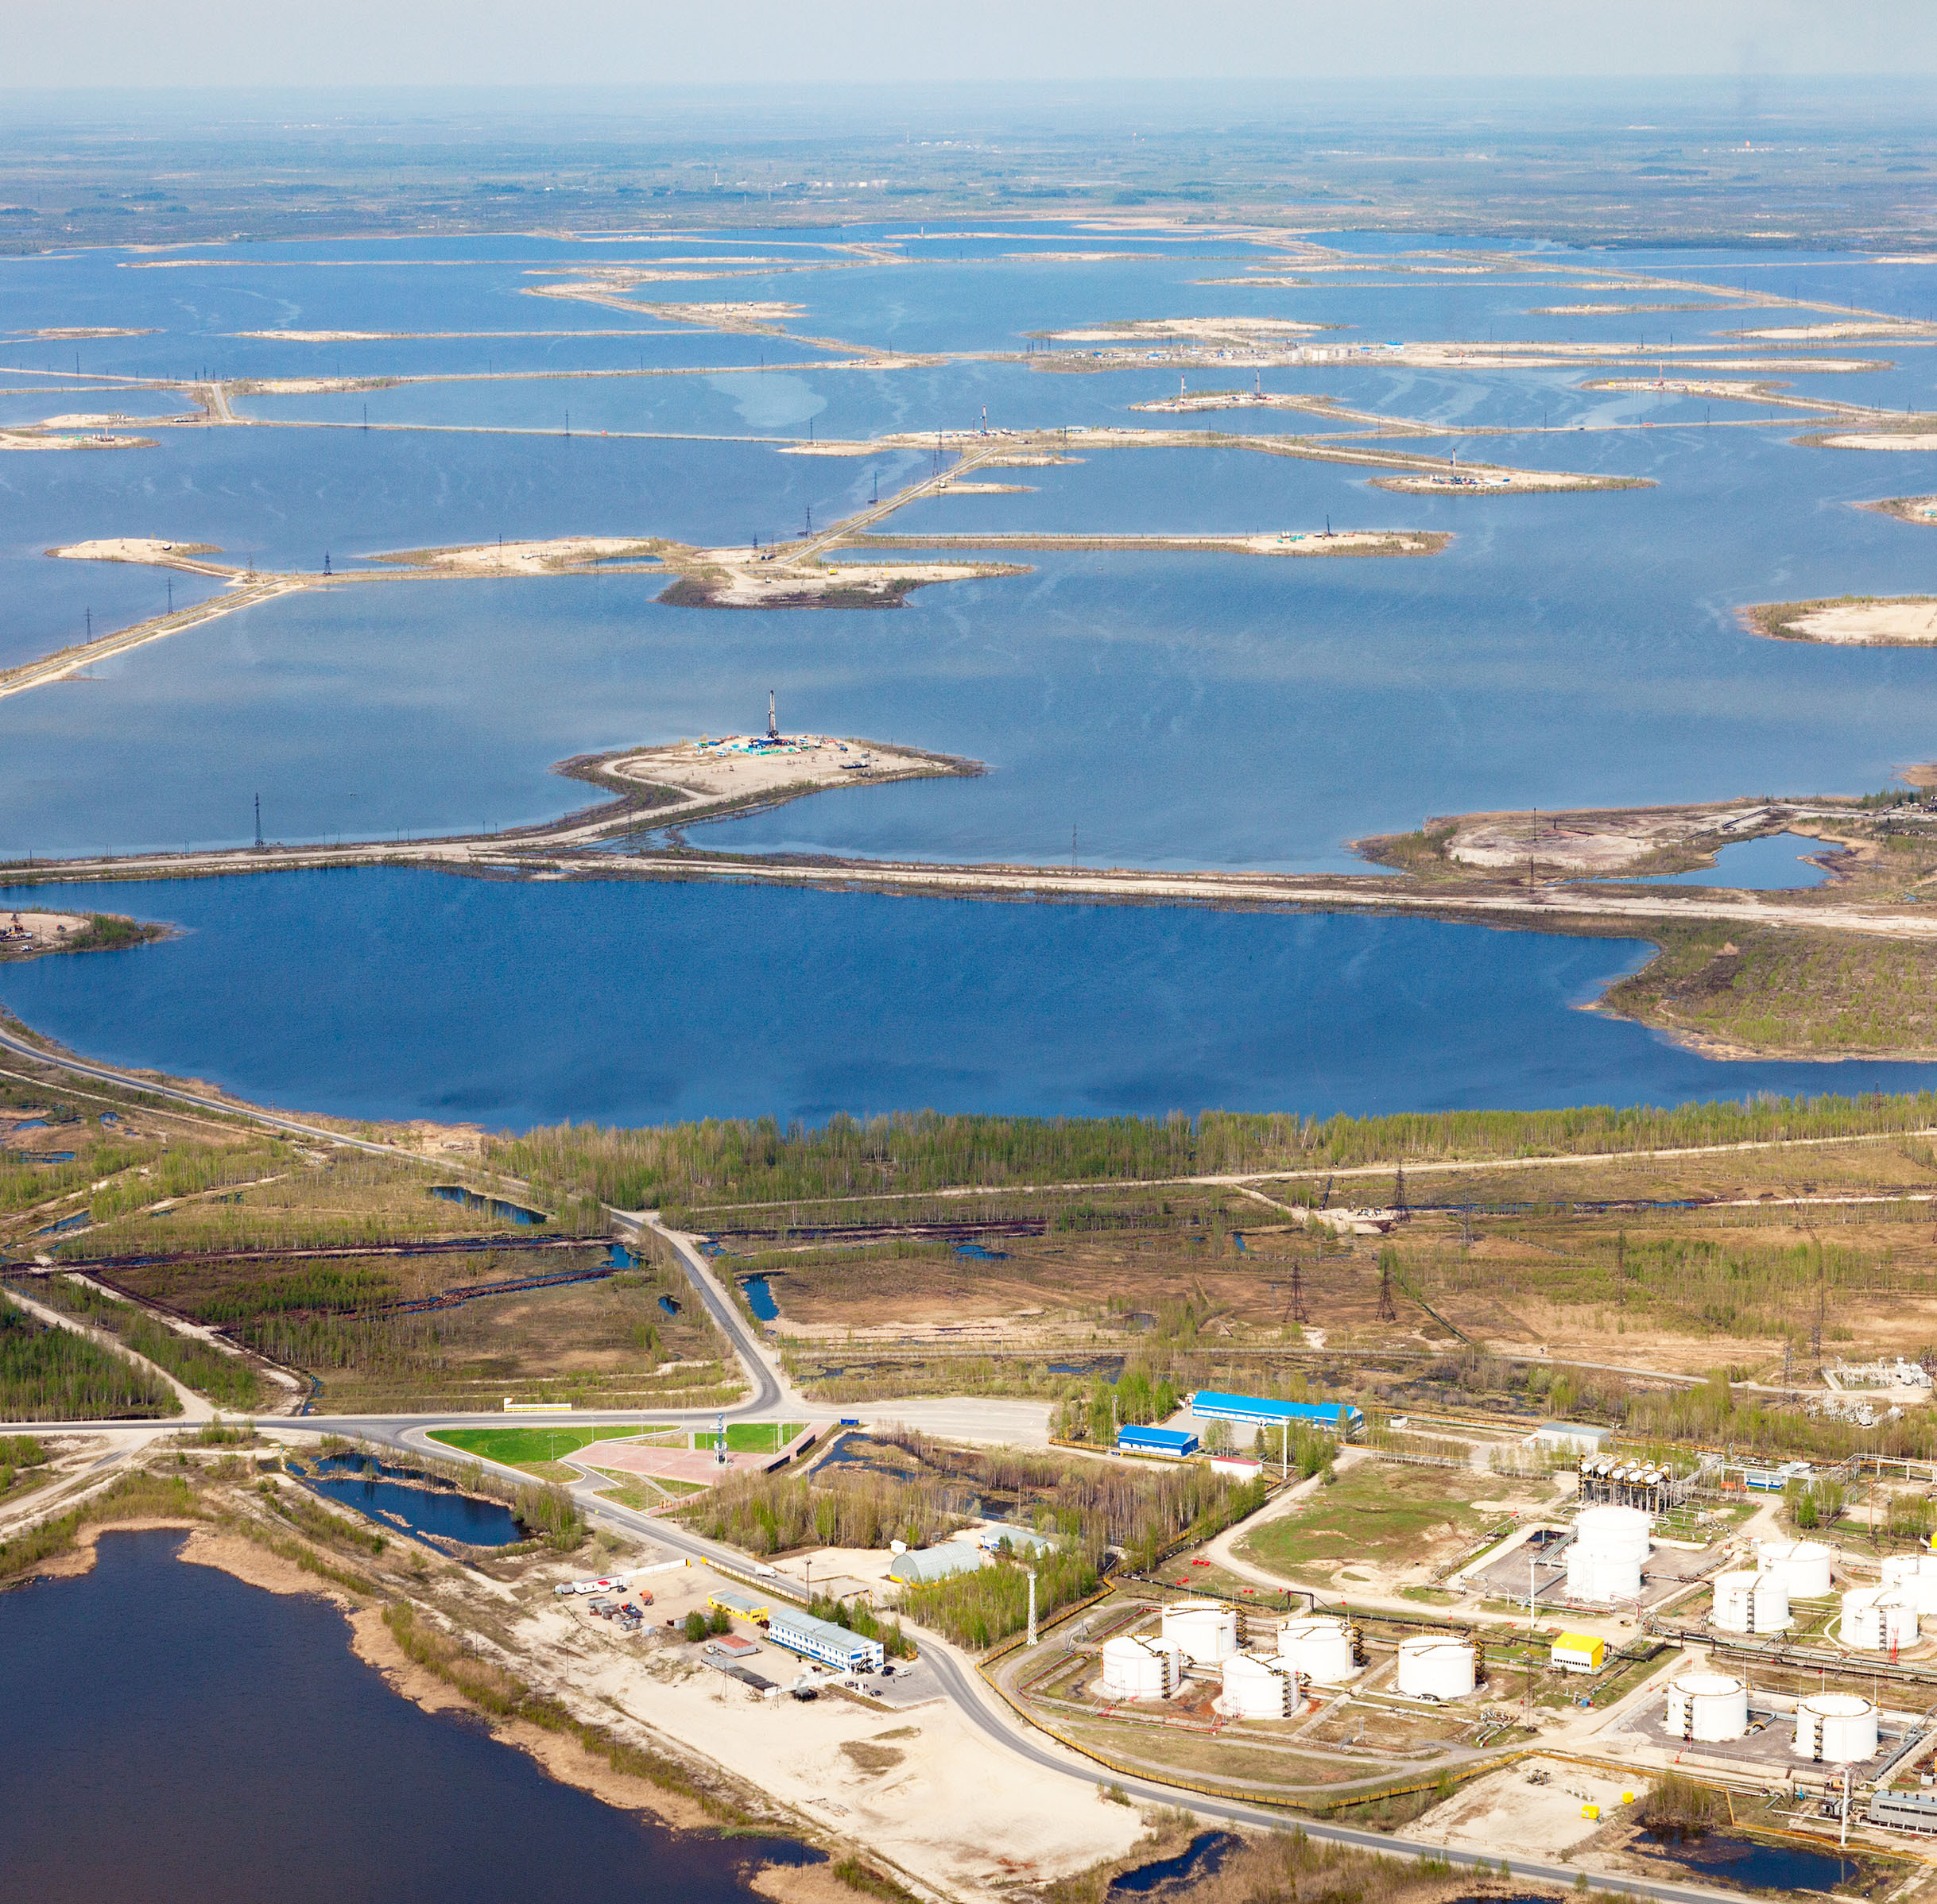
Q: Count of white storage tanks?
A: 13